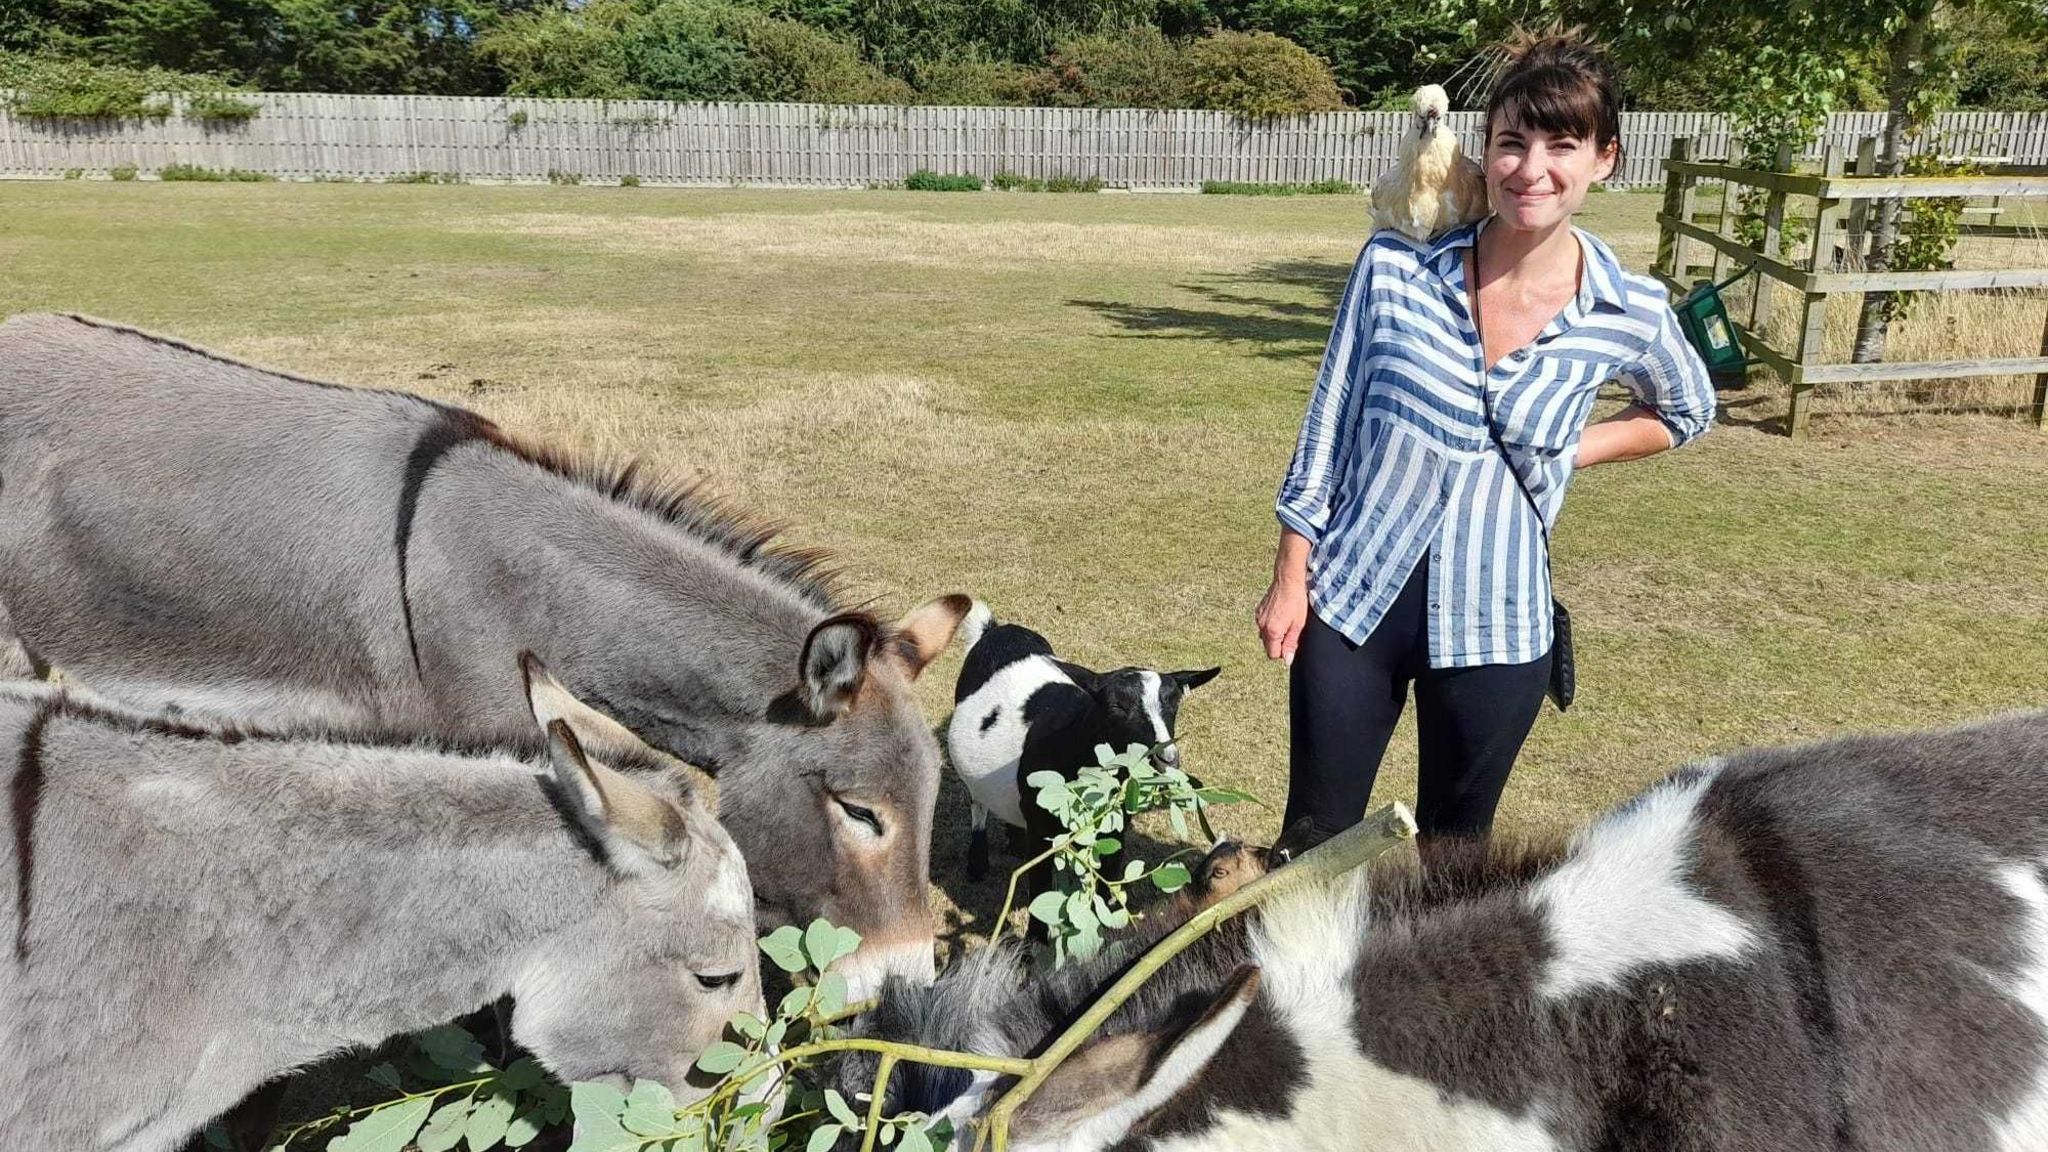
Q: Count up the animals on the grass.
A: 5